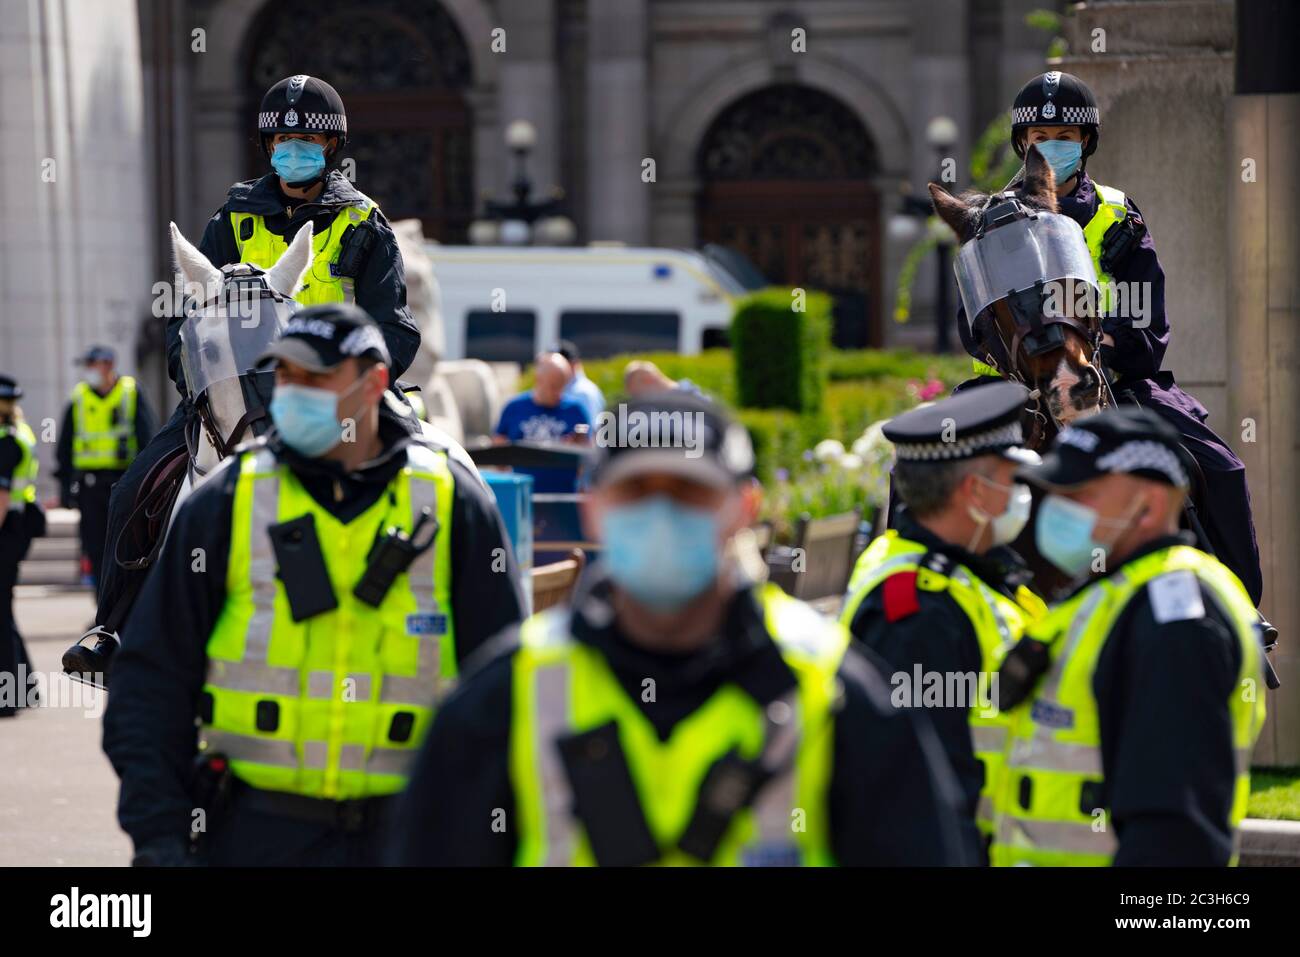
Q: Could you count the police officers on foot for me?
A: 6